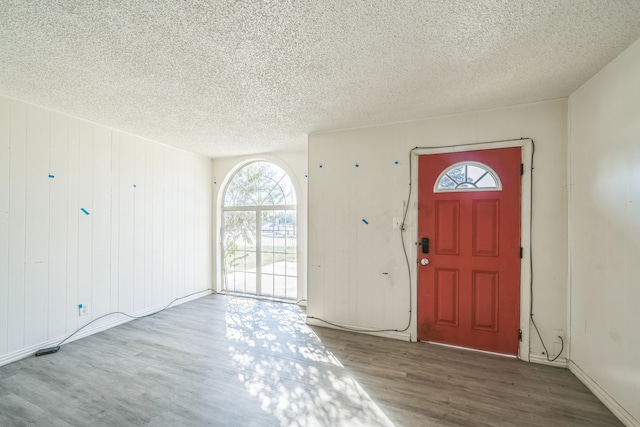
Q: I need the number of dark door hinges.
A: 3